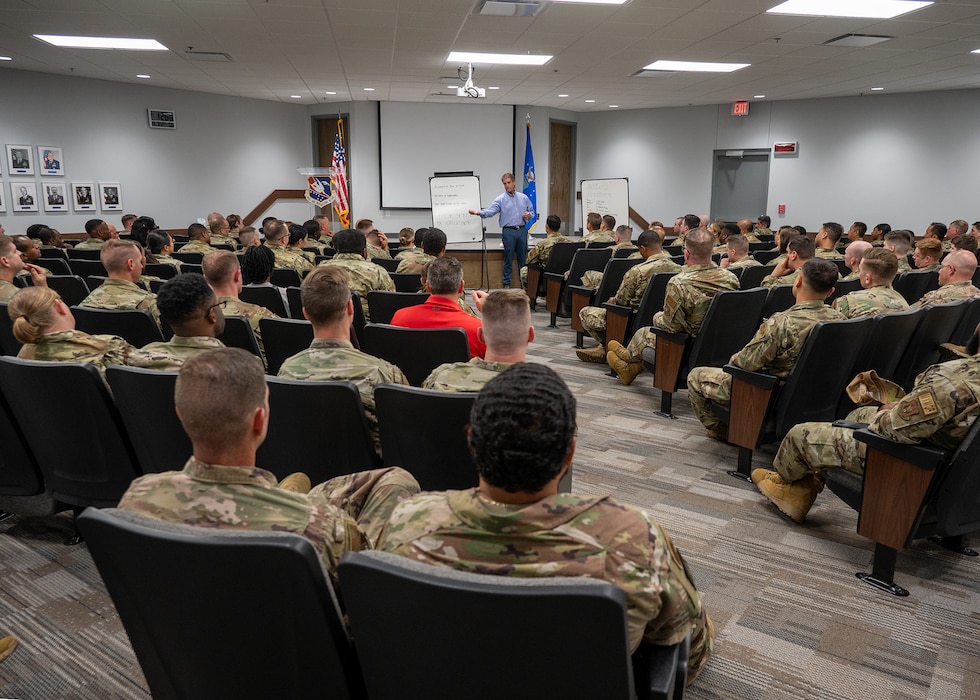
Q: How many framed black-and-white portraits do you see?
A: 5